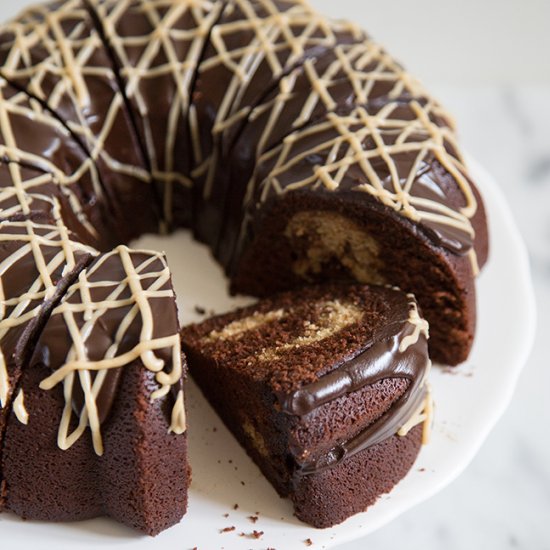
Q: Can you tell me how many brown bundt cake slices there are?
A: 10